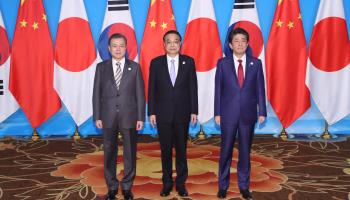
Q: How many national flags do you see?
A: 9